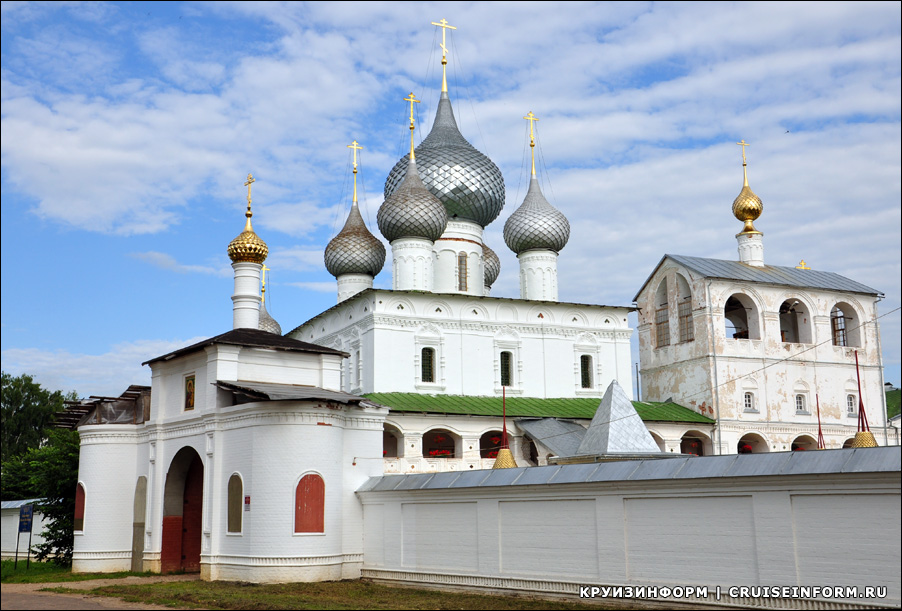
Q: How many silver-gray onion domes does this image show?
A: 6